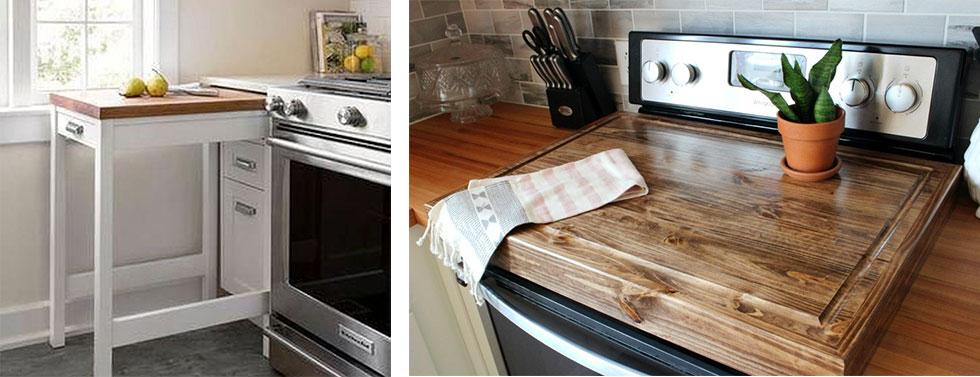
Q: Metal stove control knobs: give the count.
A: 7